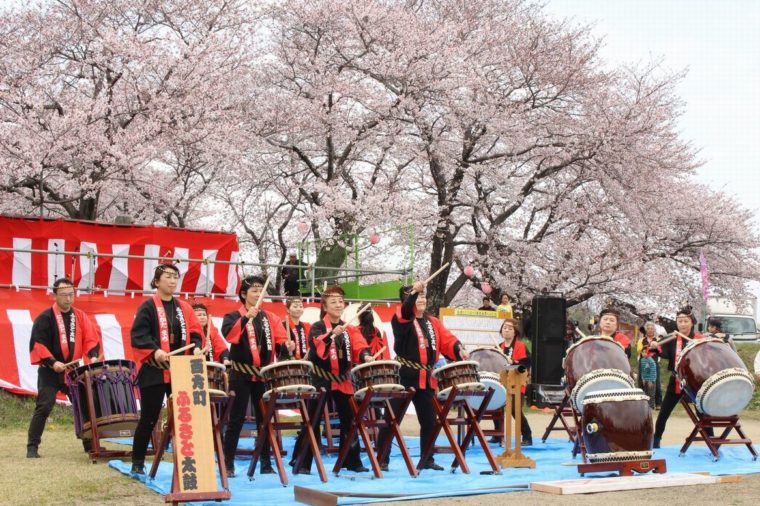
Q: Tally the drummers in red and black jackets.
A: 11